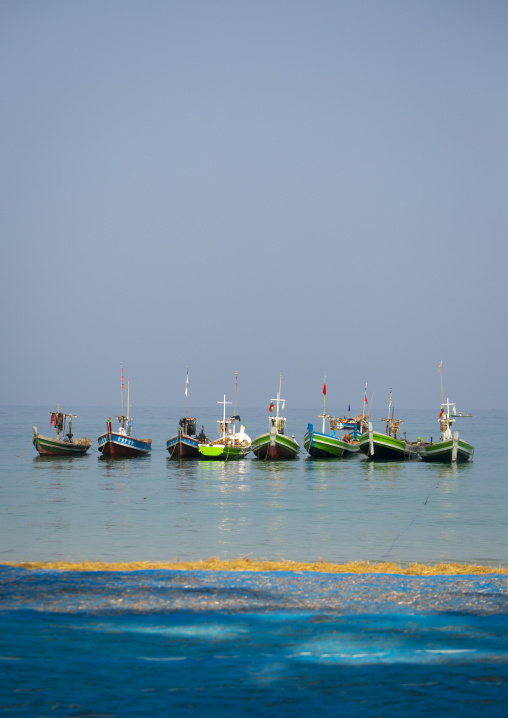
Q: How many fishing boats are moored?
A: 8